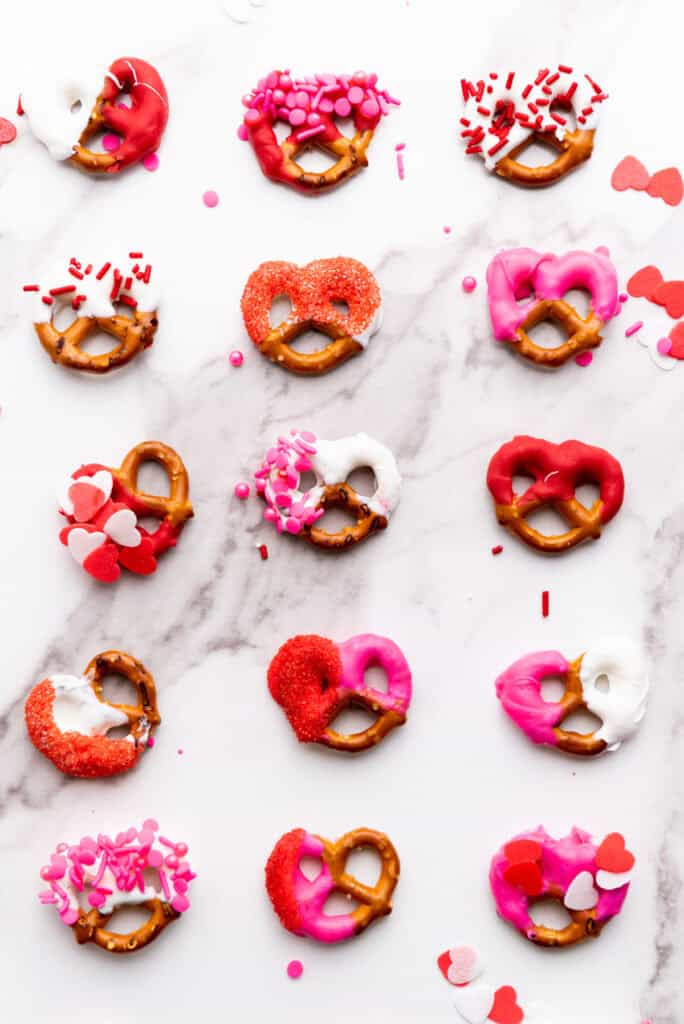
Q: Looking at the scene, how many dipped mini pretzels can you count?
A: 15